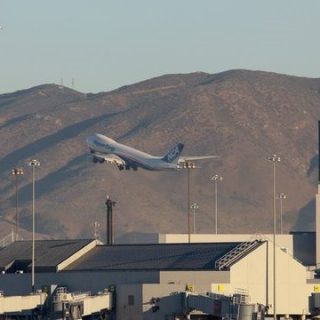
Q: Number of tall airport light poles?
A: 7